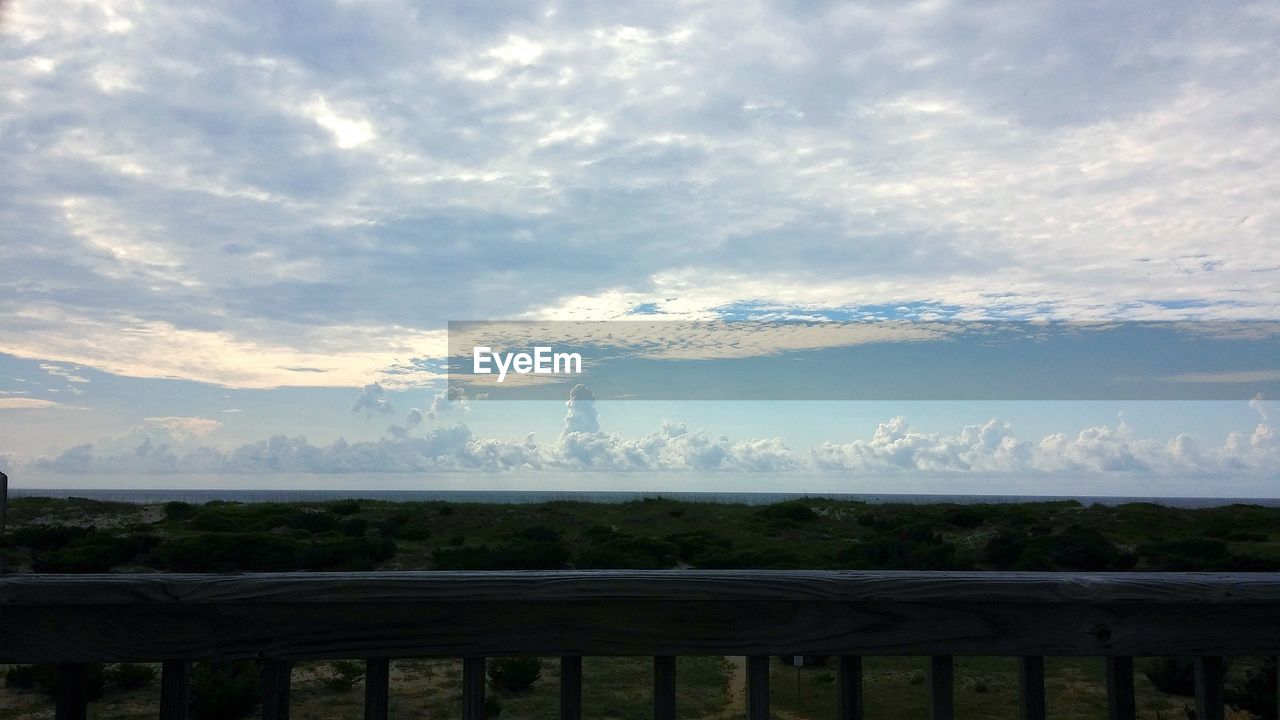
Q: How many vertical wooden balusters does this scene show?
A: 13